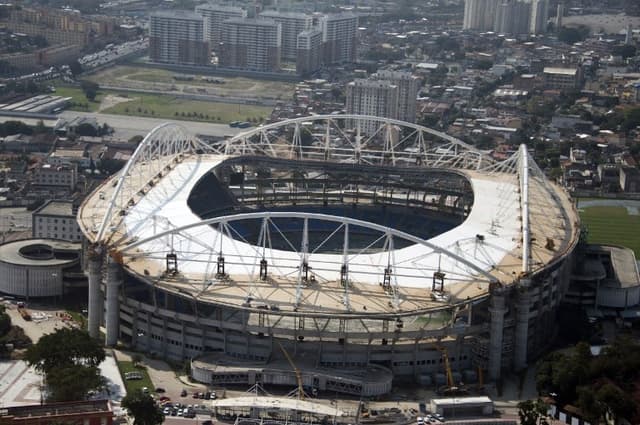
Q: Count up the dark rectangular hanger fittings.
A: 7